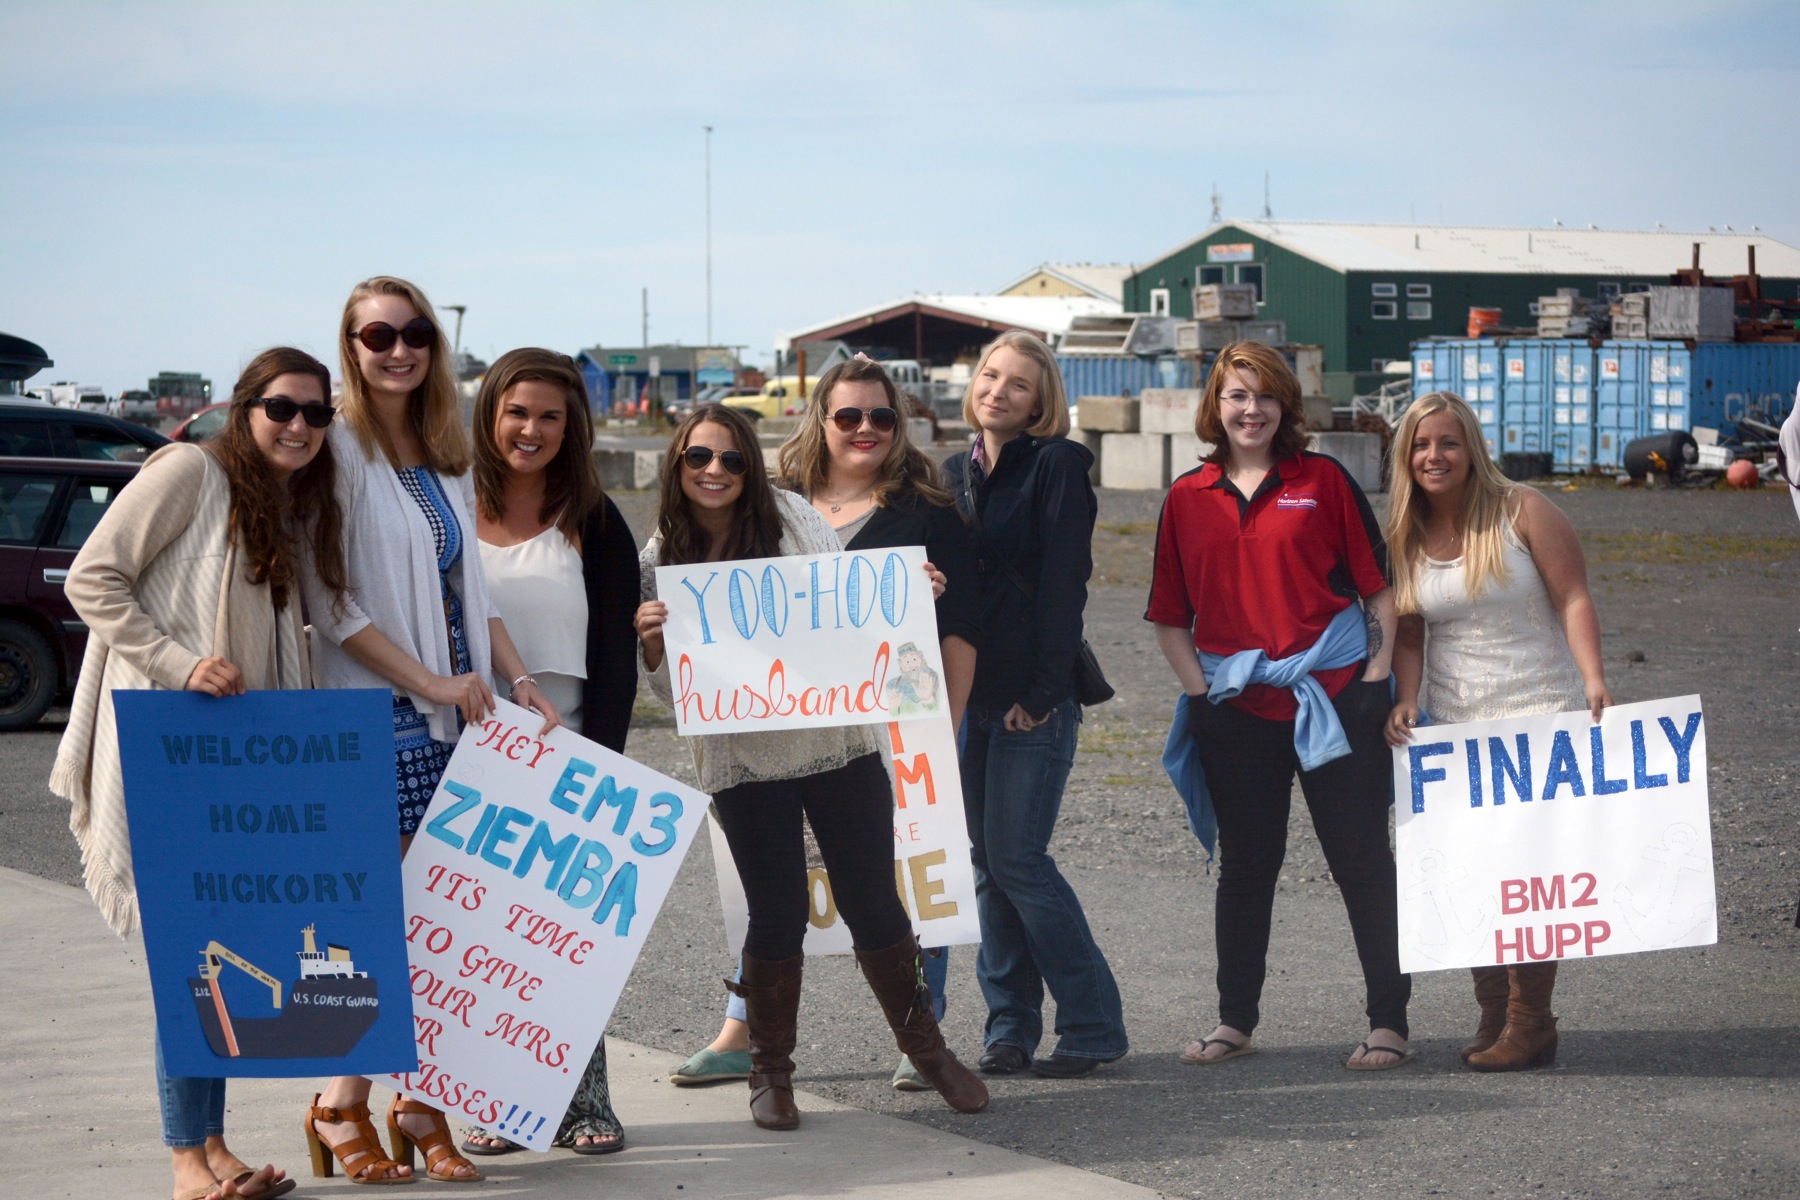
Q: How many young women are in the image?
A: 8